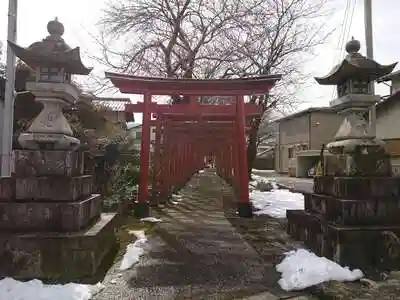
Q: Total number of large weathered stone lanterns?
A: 2